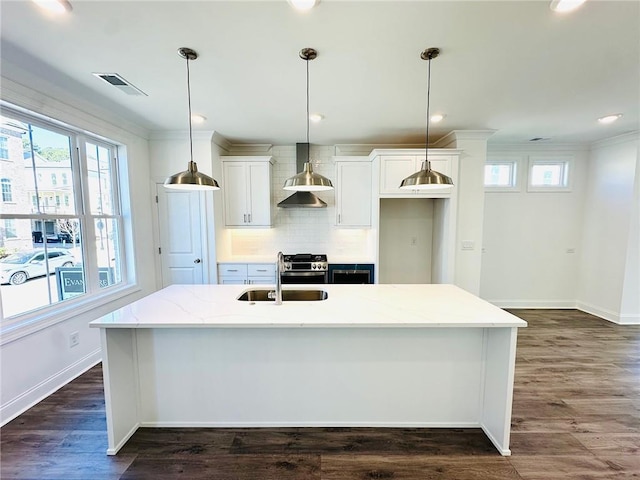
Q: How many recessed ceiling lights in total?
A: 7